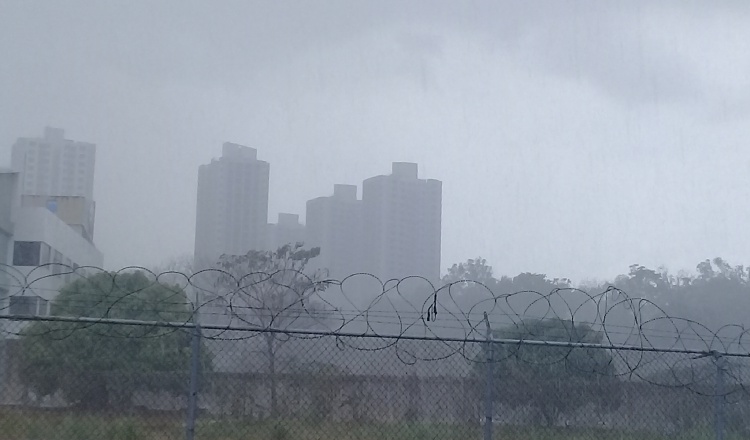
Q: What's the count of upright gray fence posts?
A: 3